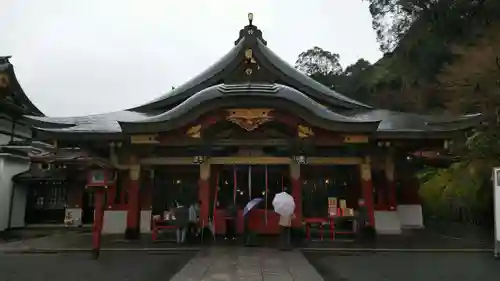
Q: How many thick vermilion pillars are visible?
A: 4